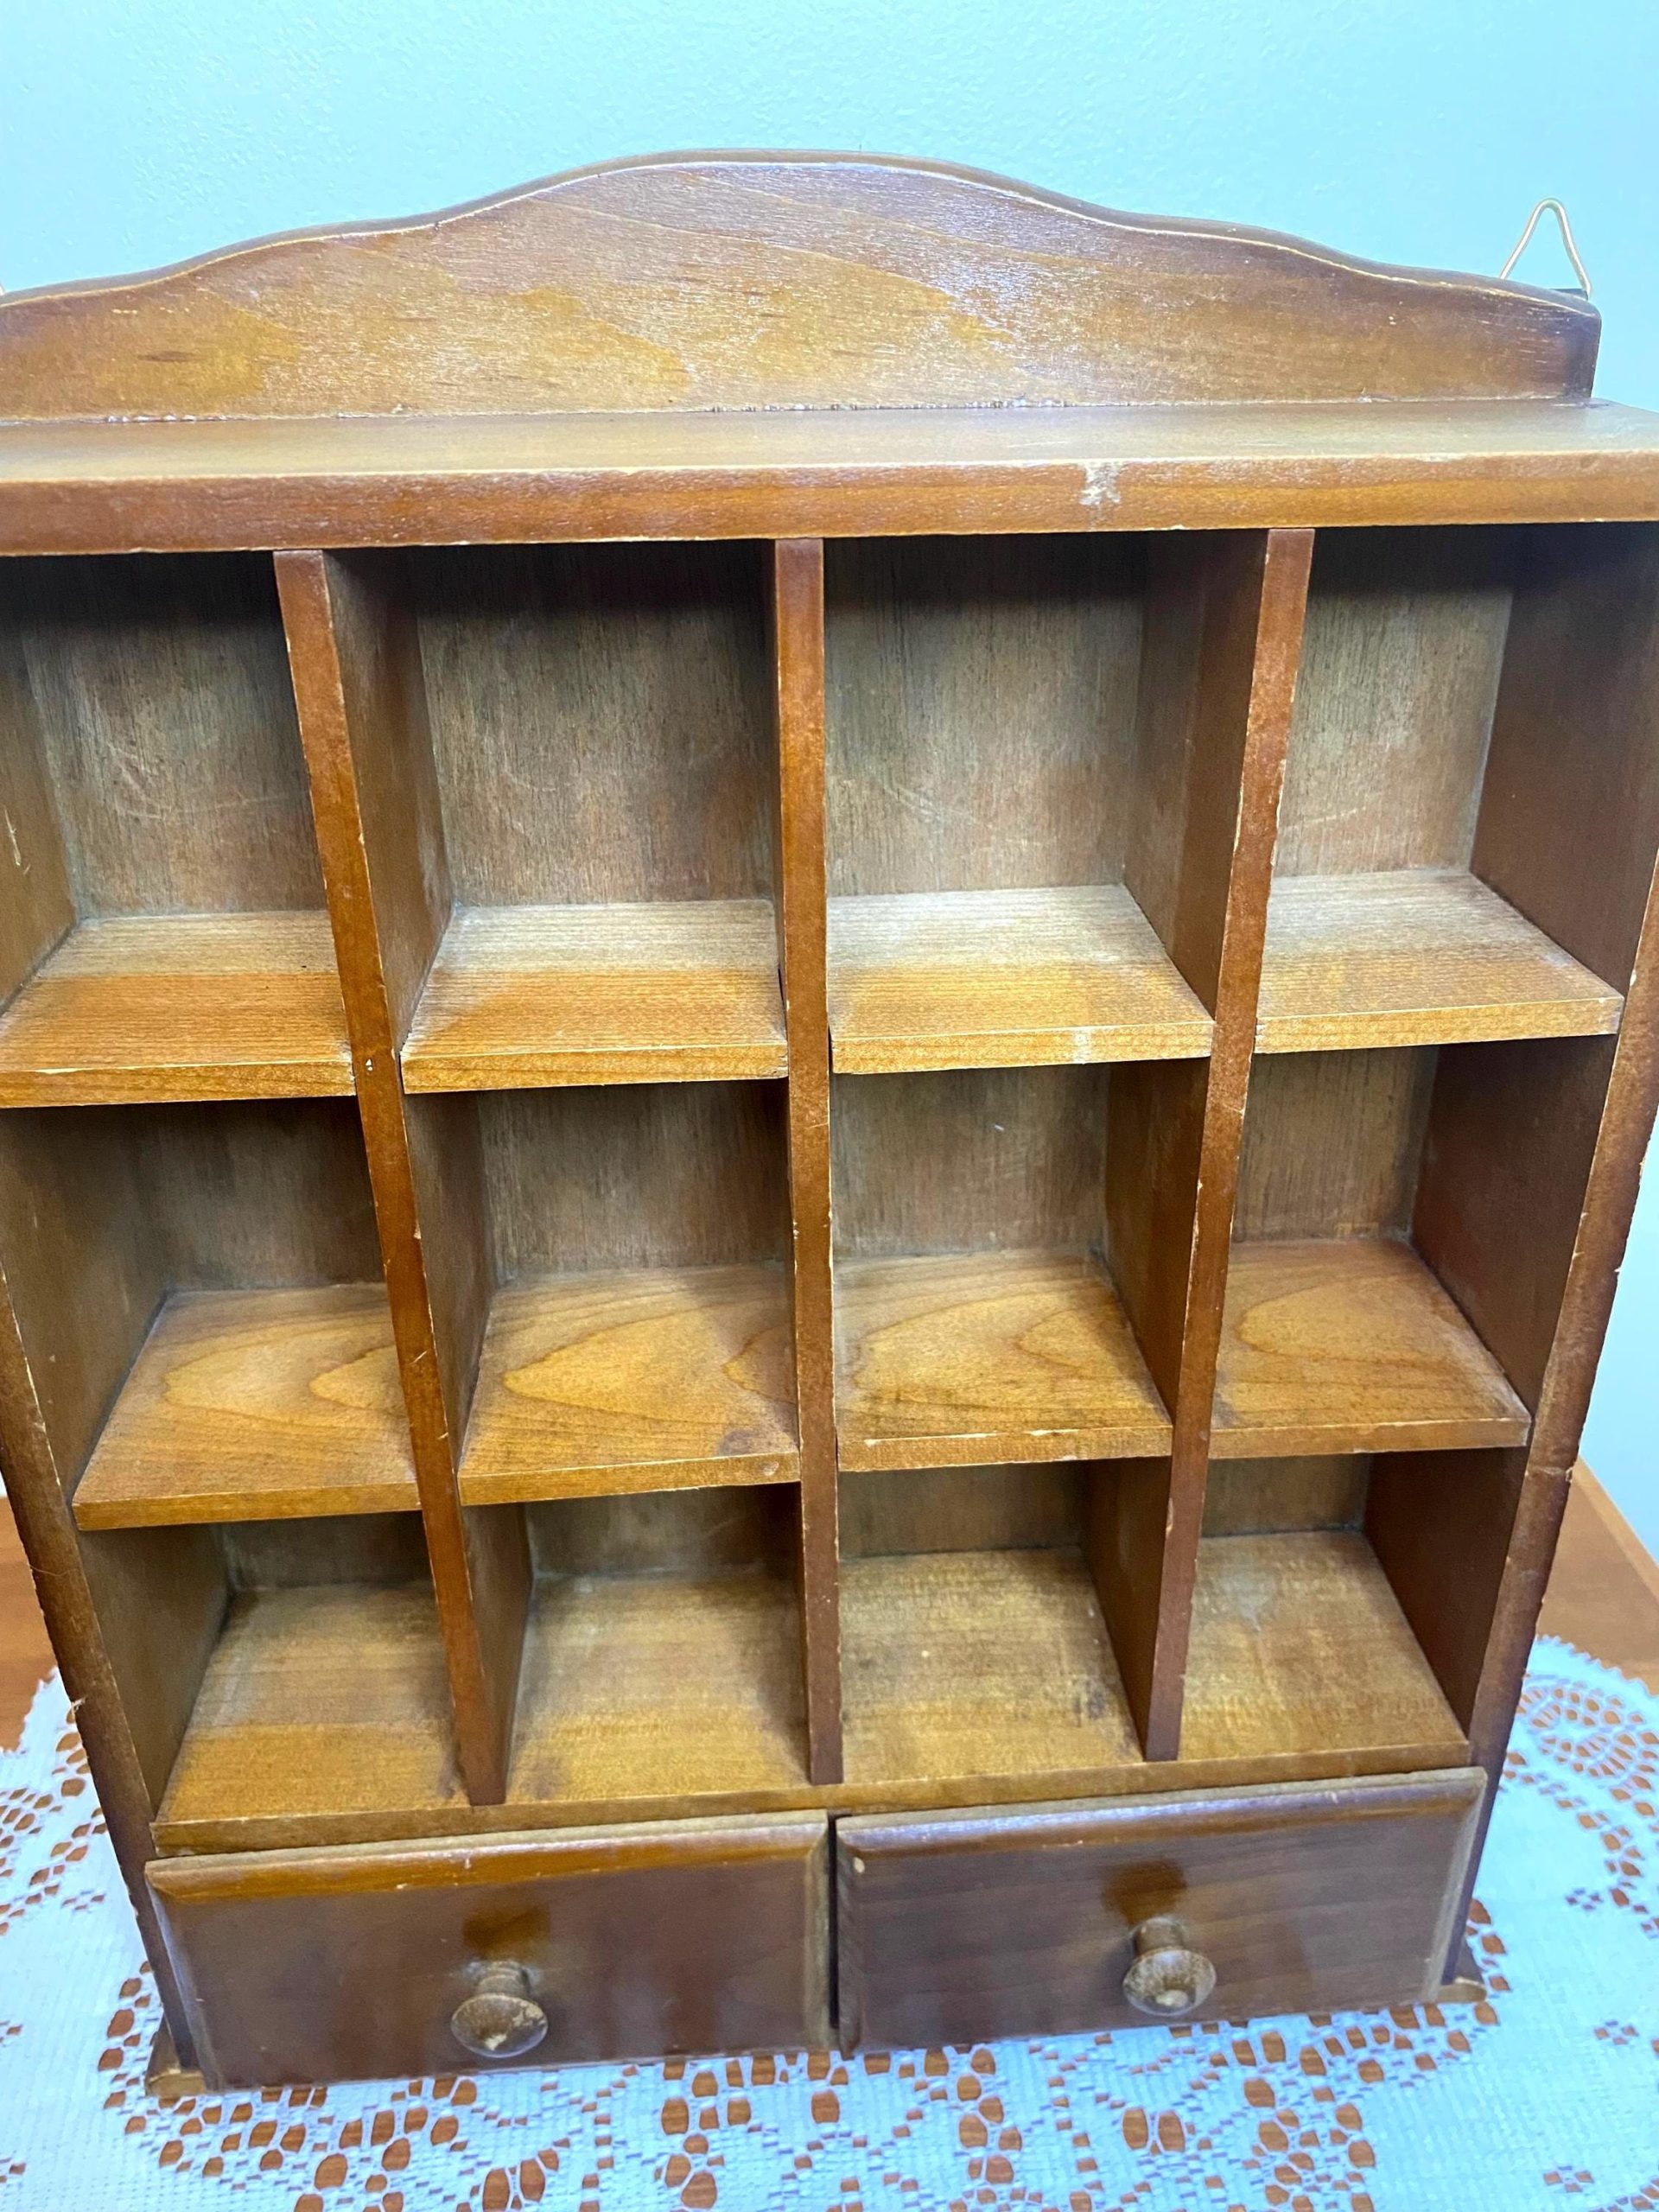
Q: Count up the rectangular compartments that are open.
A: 12